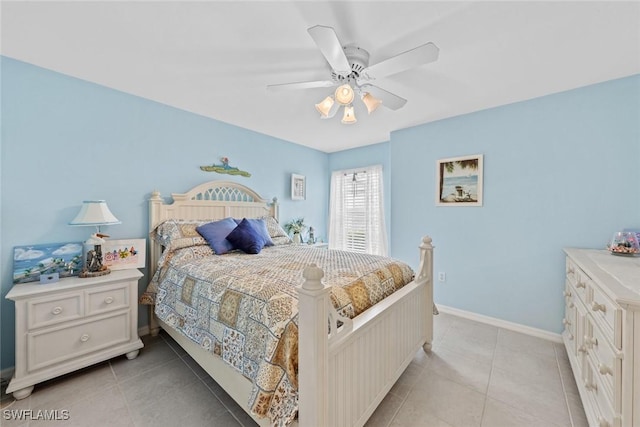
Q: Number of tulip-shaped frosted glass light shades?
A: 4